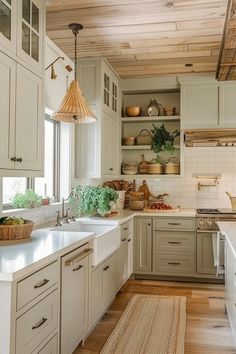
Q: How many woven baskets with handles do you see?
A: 3